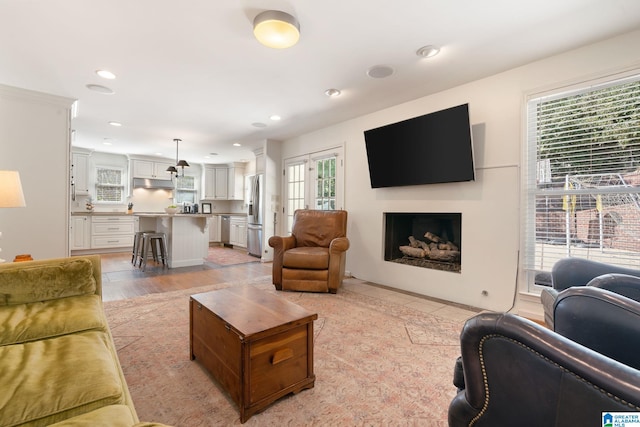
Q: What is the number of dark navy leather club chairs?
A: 2